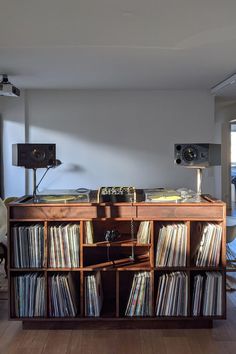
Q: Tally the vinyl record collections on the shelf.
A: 12